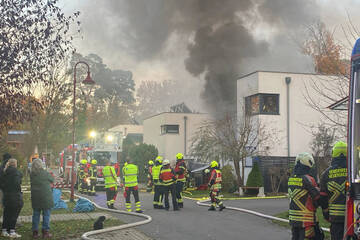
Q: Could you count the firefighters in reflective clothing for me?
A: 11